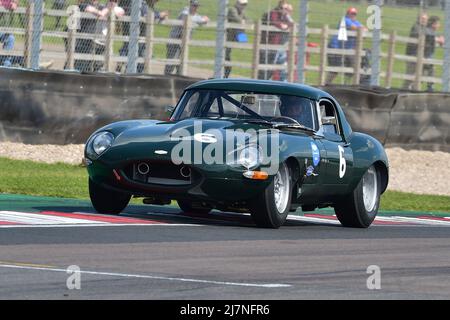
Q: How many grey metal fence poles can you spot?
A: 6